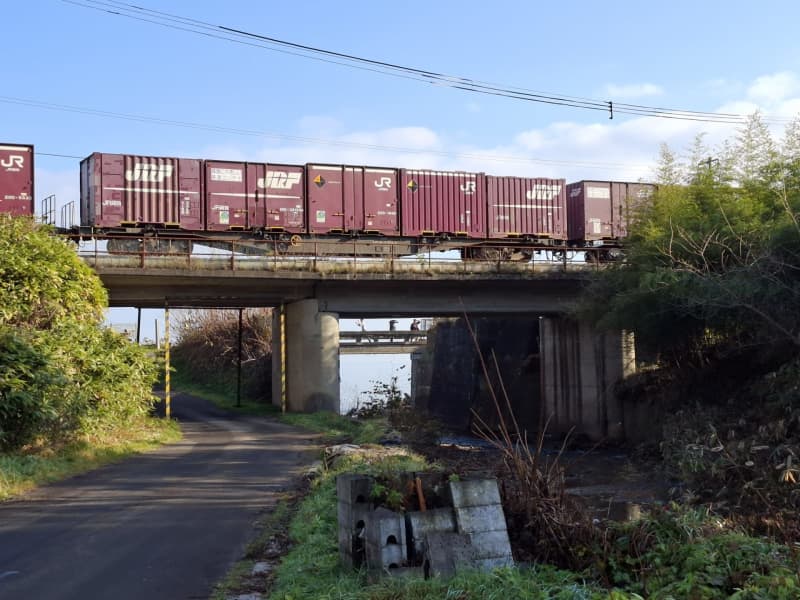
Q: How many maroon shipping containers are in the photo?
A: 7